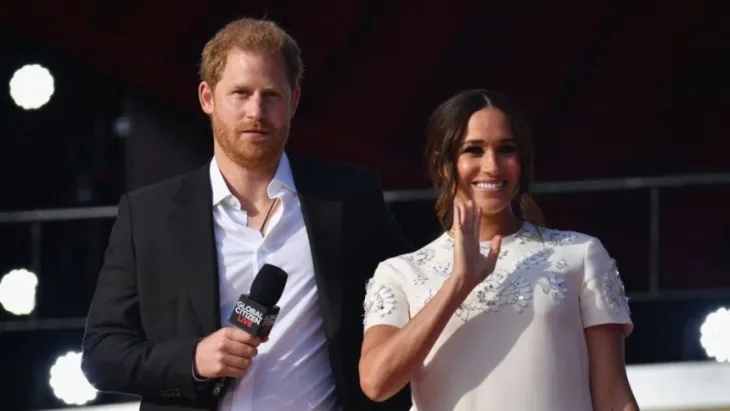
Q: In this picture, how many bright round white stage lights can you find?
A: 4